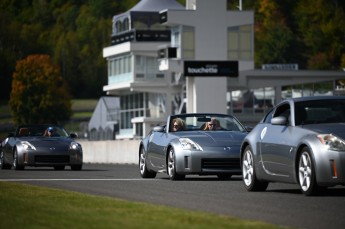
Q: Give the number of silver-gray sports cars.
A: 3